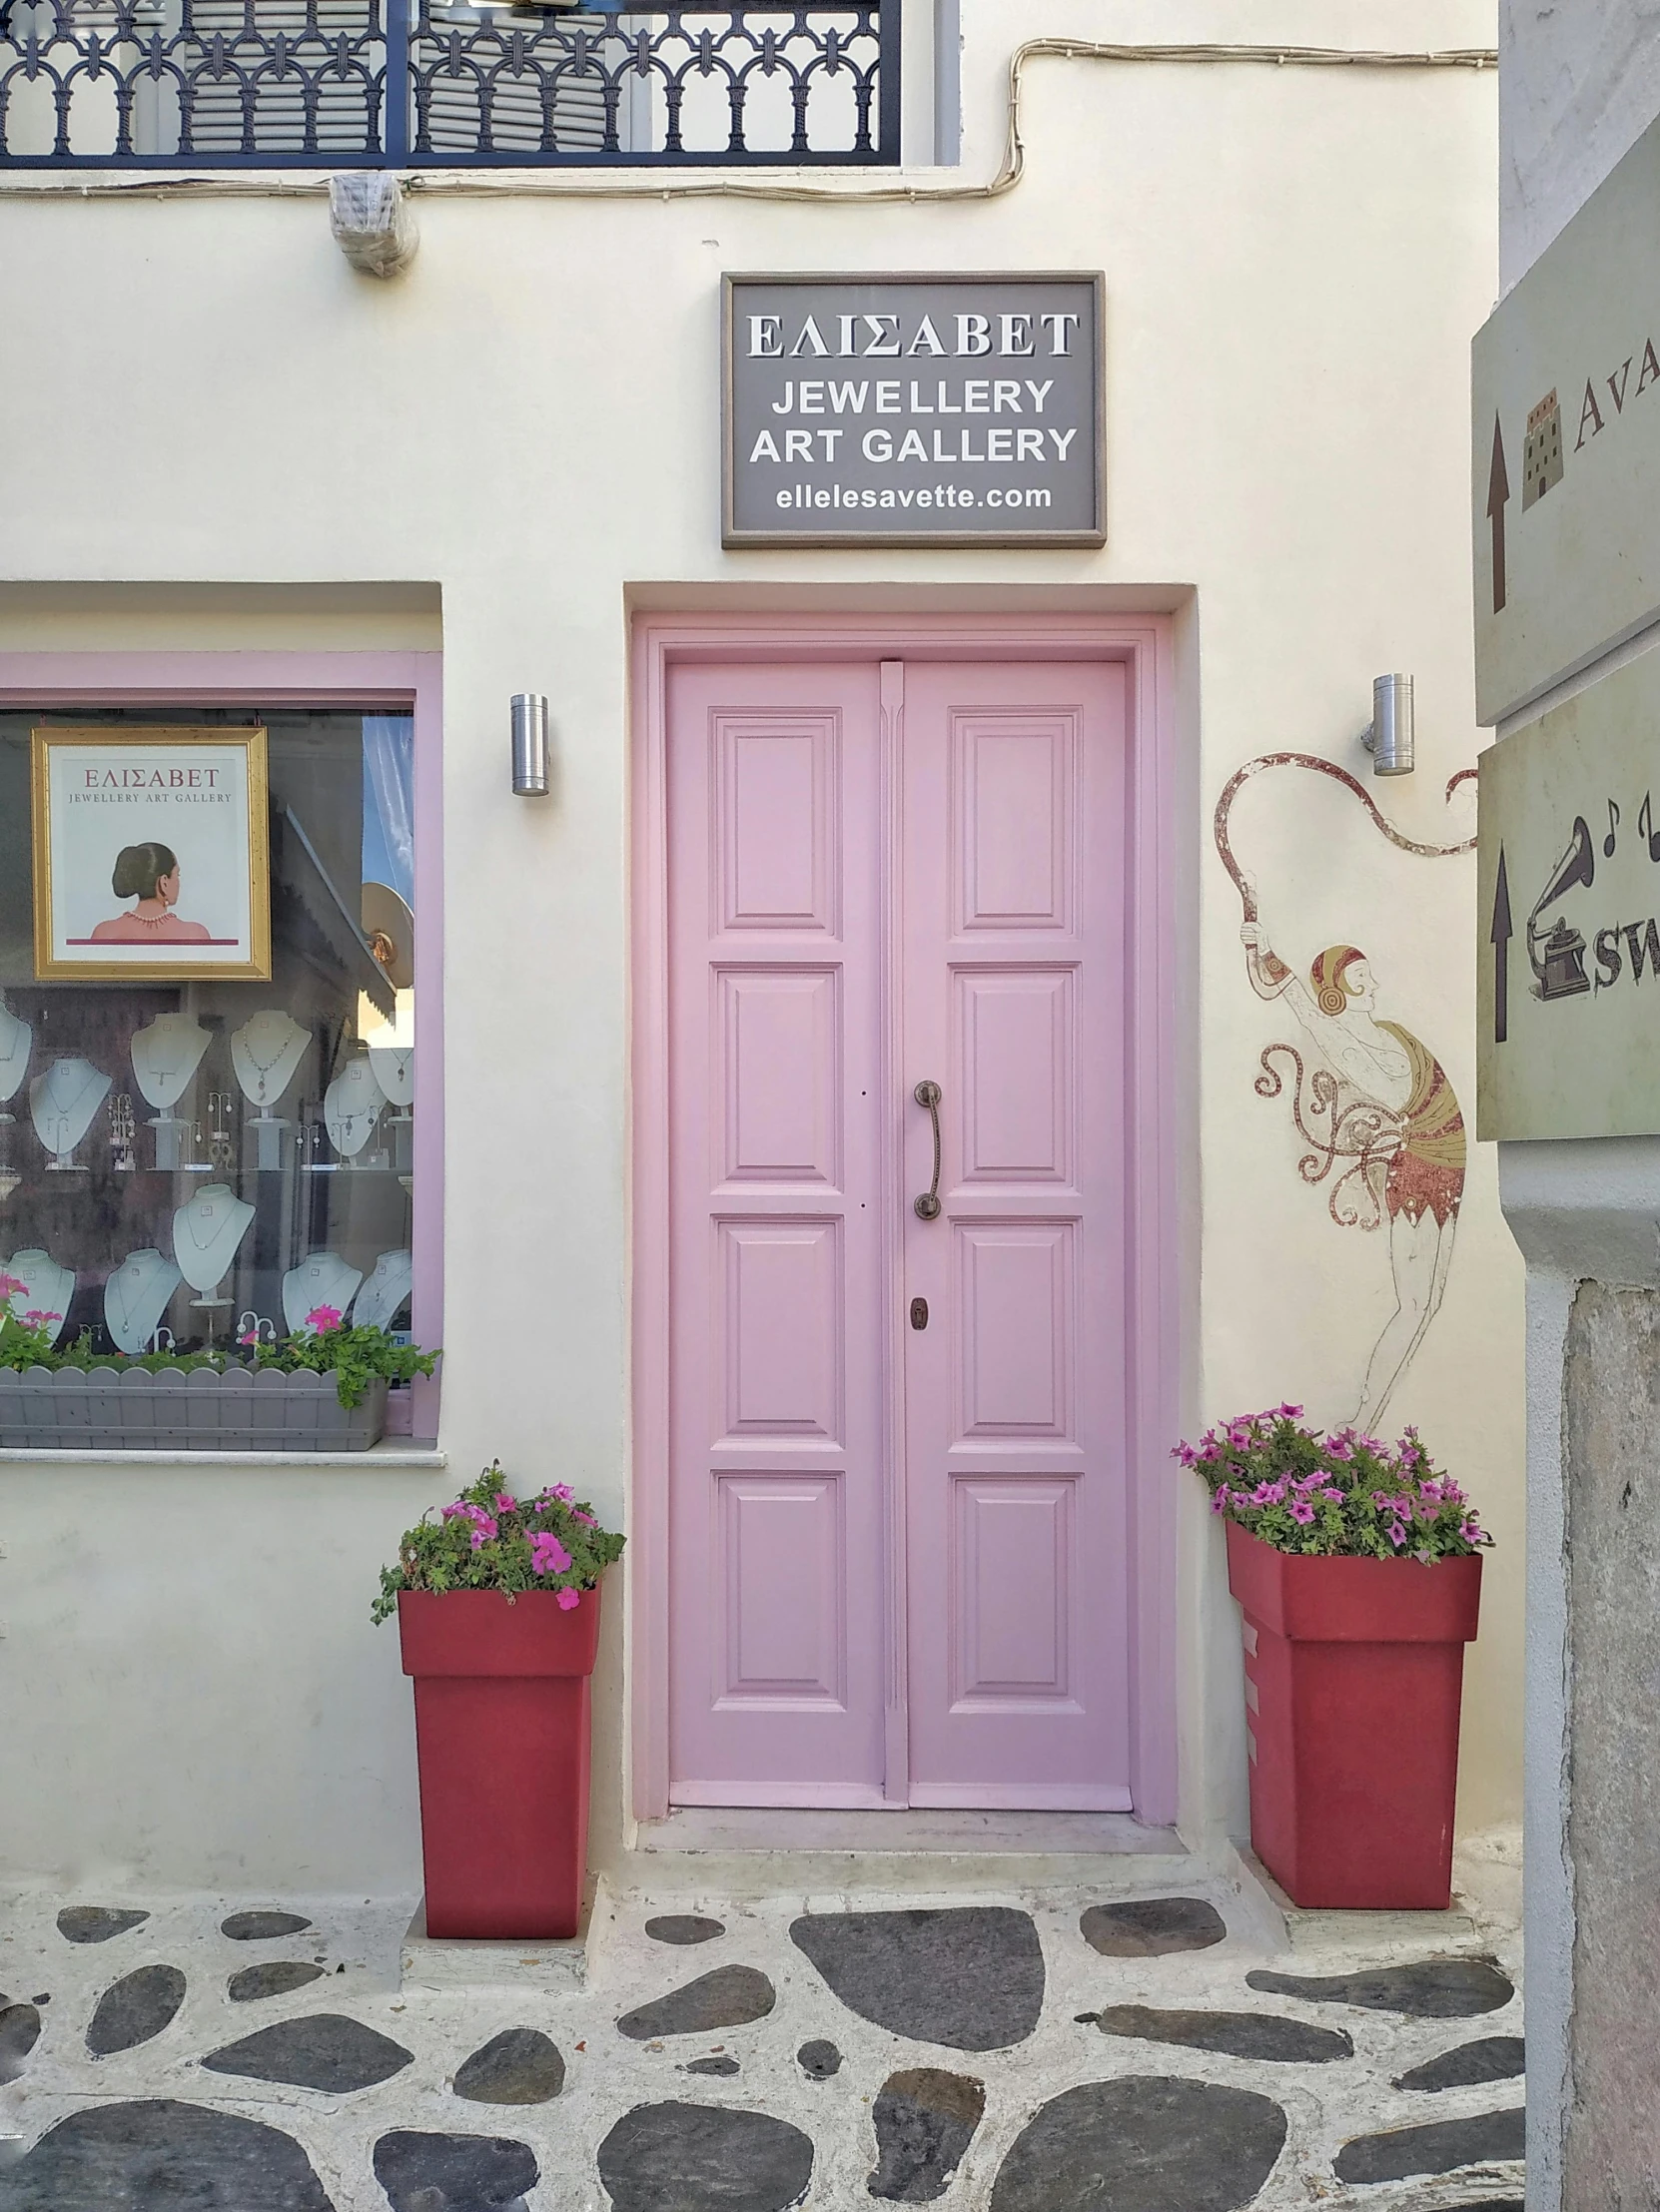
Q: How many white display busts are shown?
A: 11